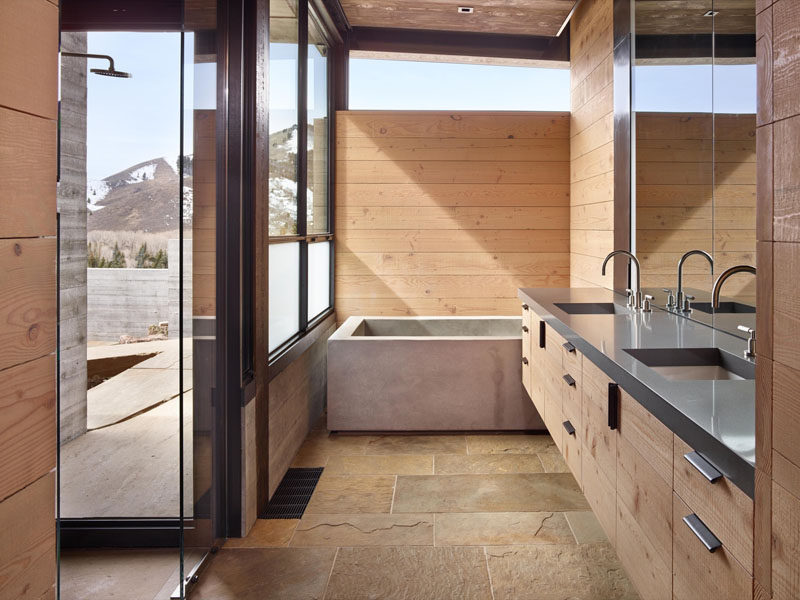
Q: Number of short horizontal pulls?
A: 8